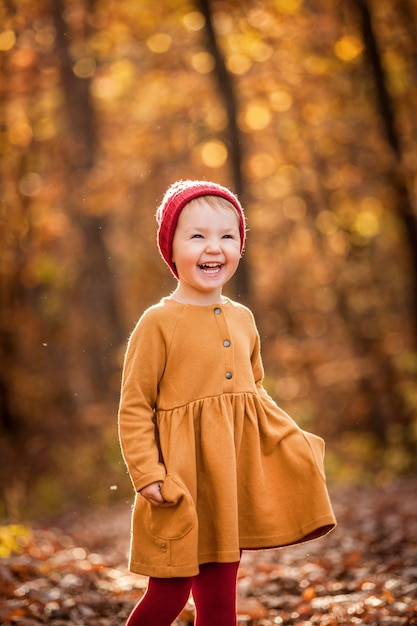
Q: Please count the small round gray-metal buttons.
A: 3